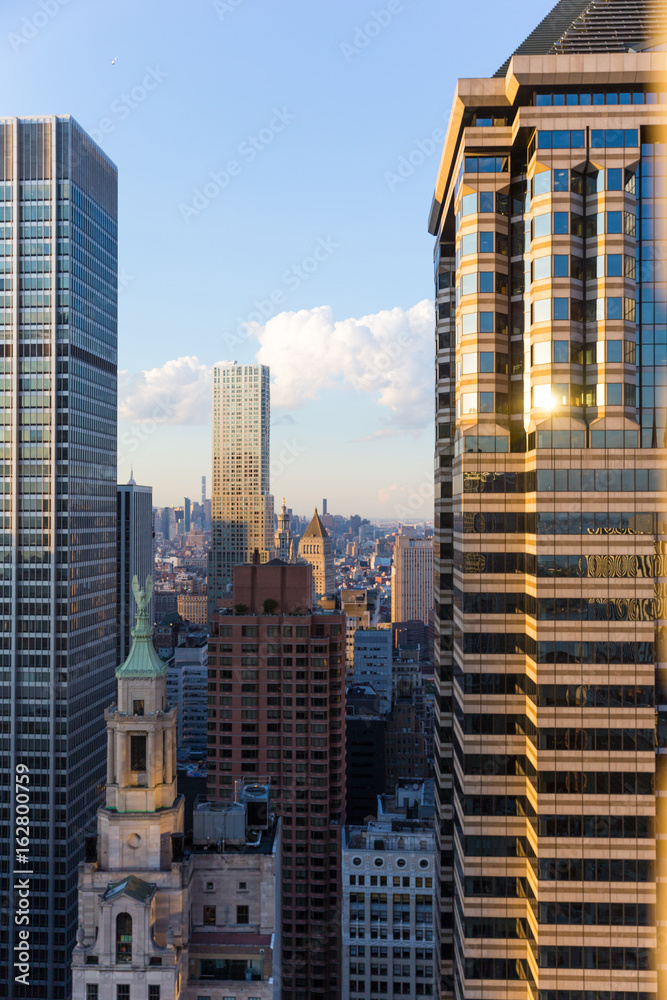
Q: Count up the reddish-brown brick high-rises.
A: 1